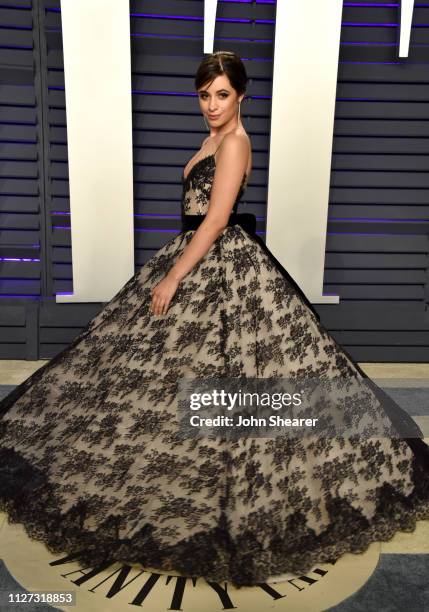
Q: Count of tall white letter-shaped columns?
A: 2